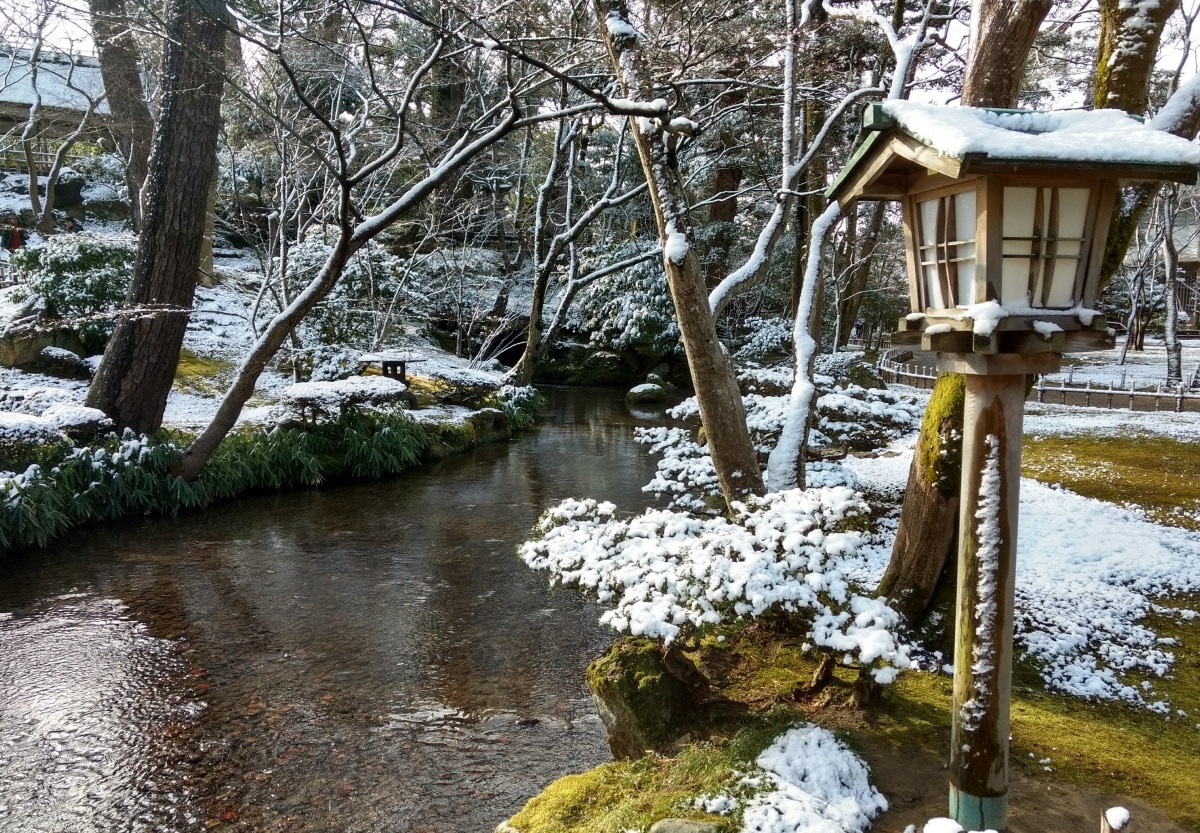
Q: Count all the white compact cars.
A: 0